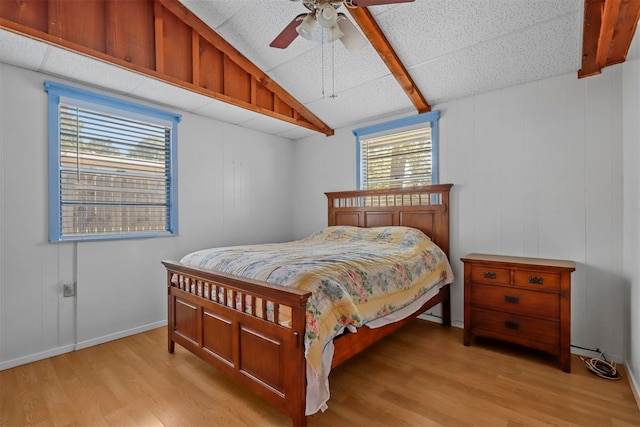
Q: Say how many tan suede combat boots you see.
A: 0